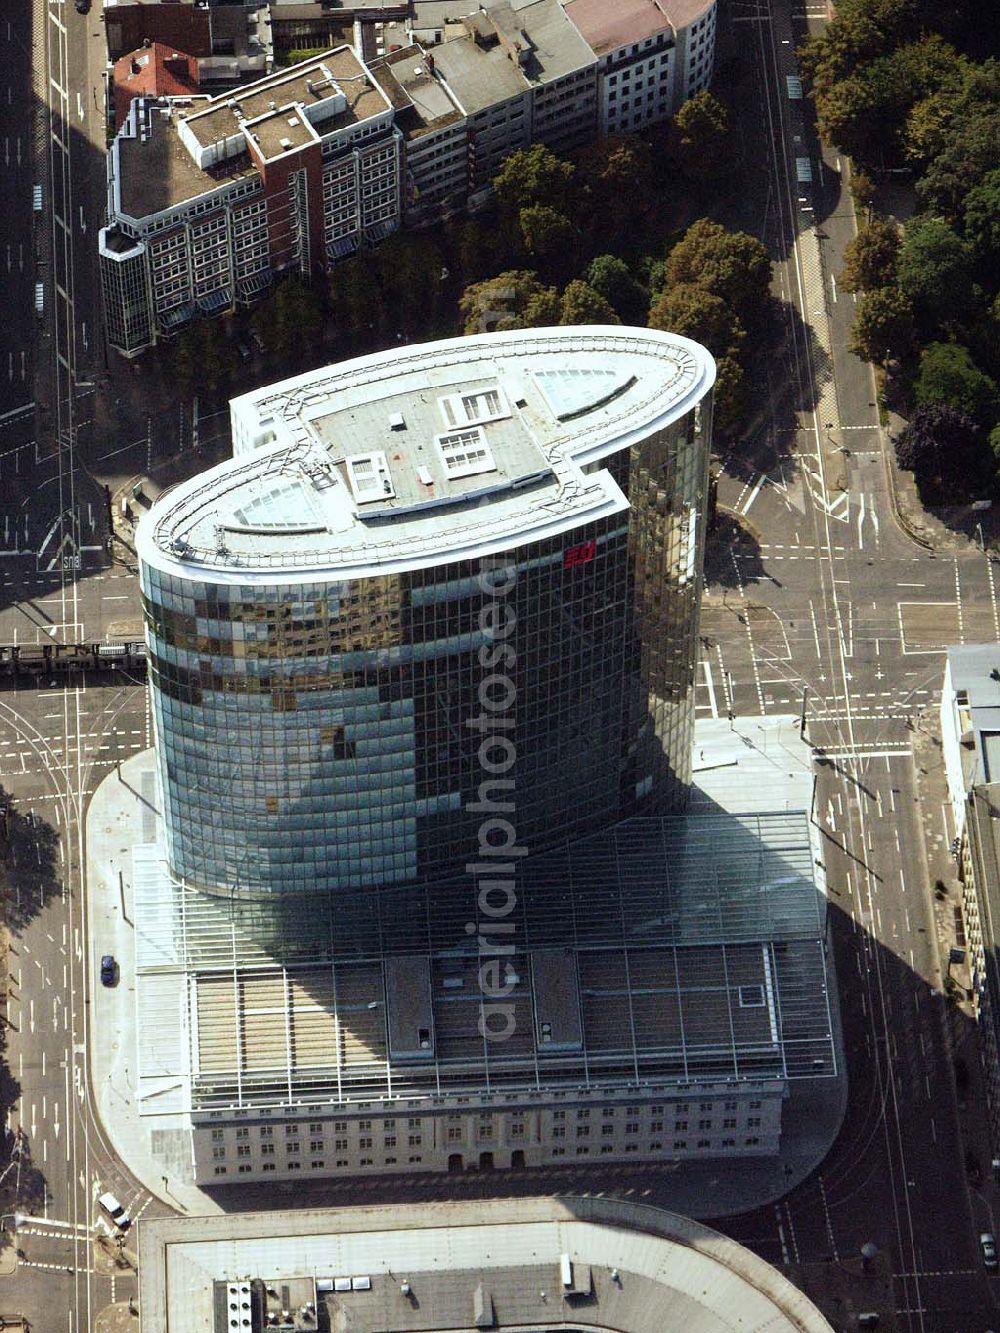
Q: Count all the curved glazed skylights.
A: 2